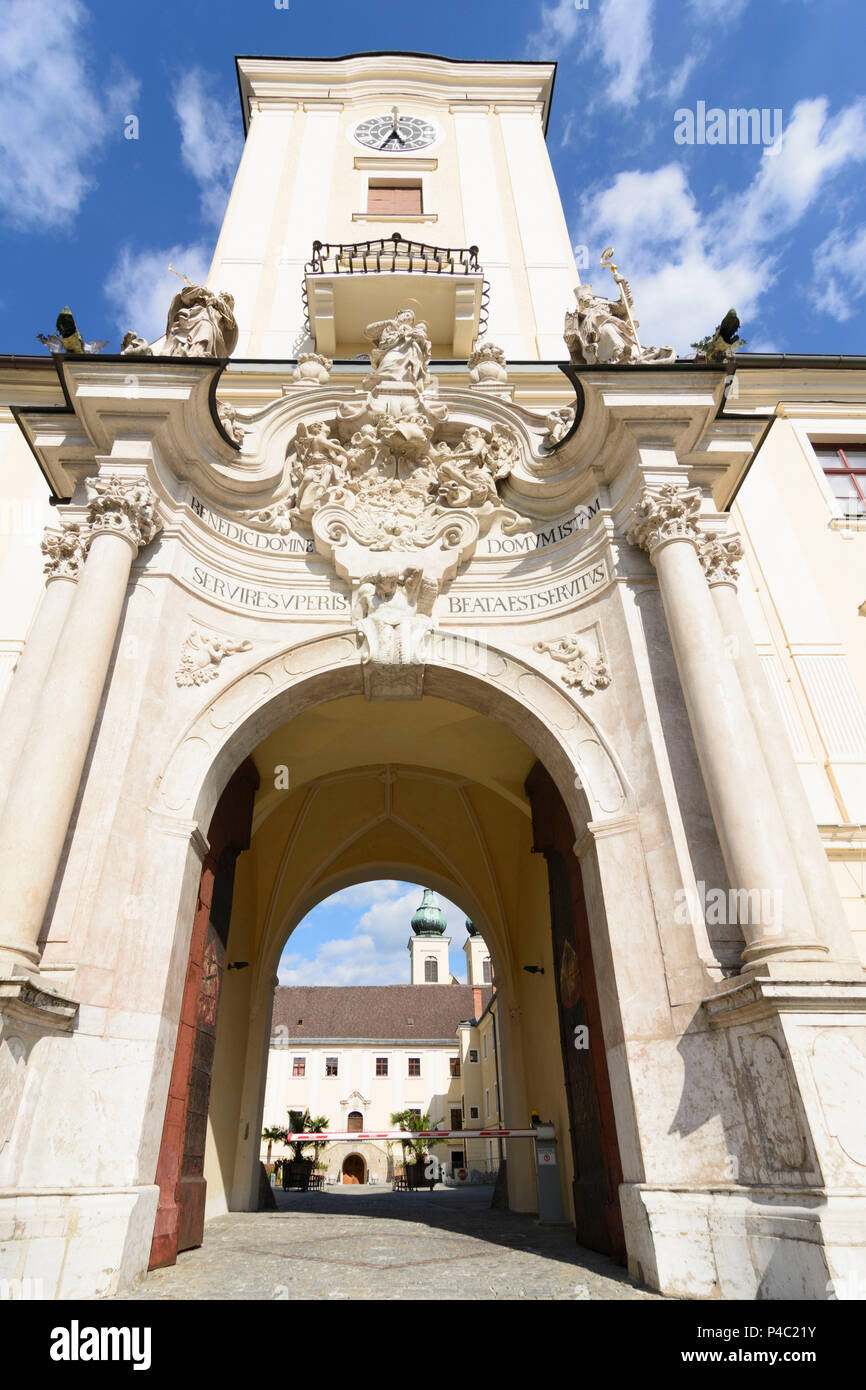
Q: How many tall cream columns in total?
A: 4